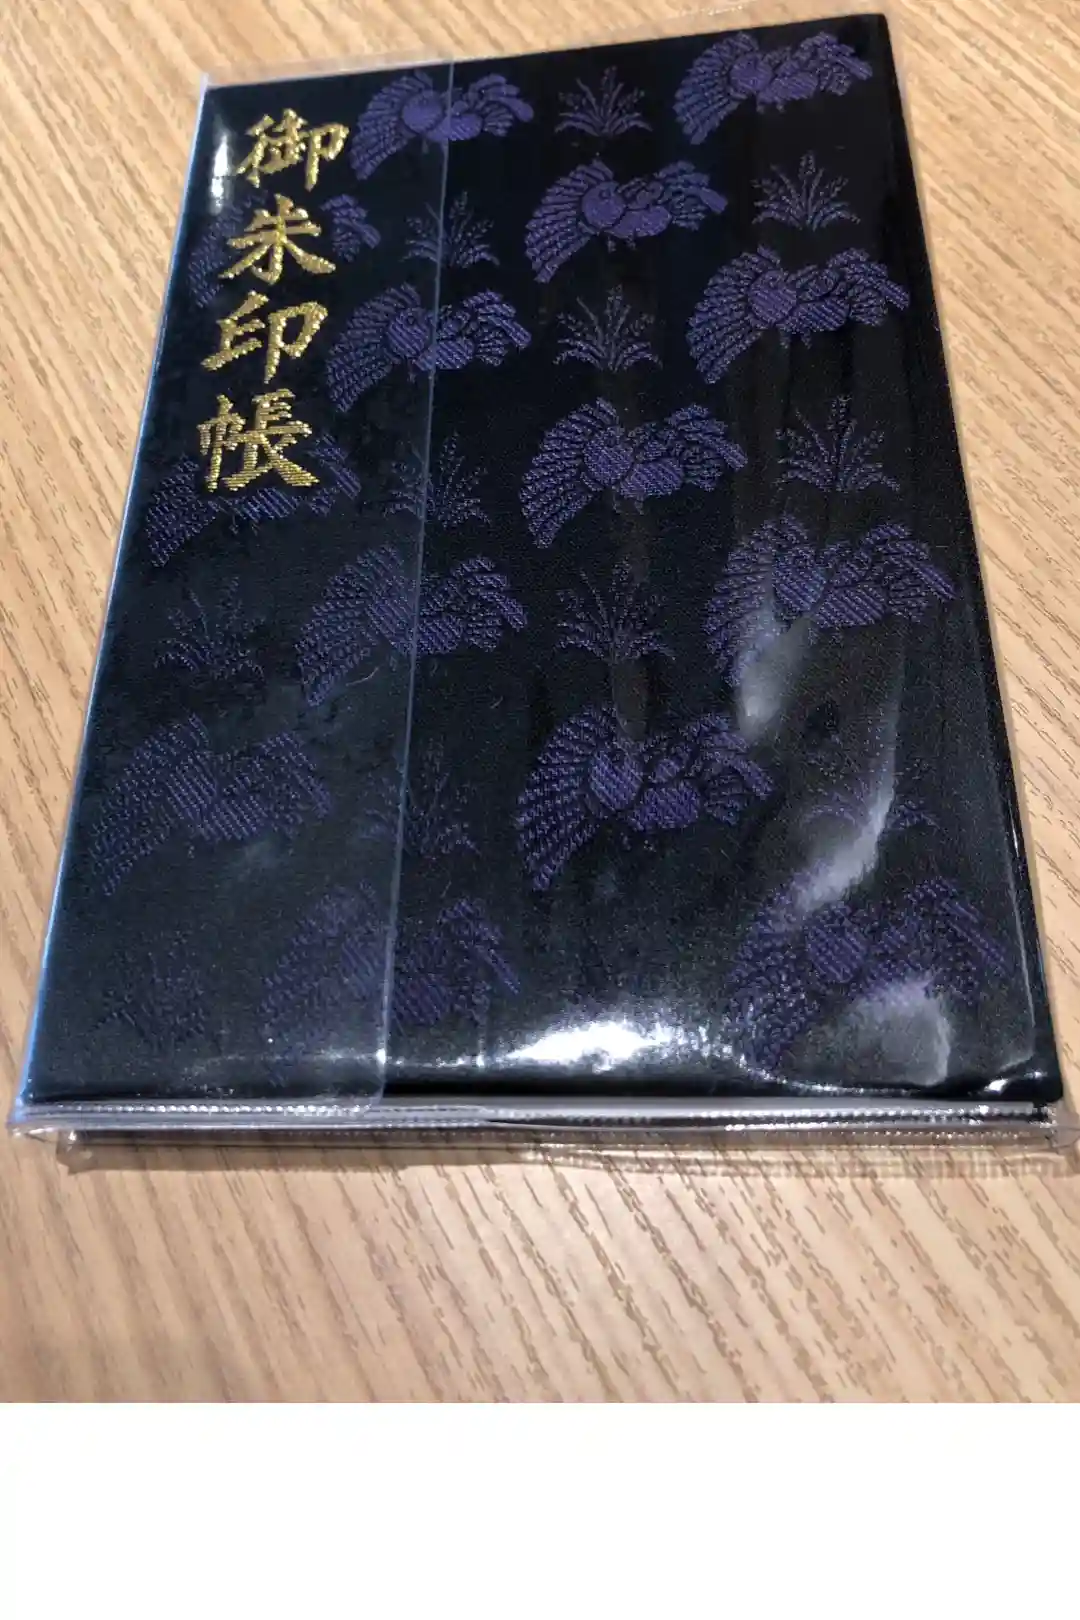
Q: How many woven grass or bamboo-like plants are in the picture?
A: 11